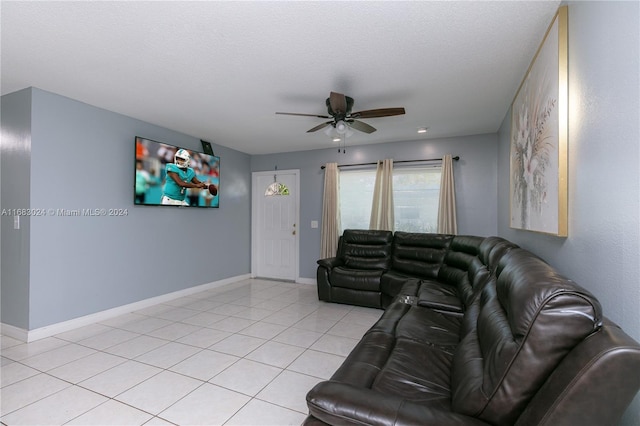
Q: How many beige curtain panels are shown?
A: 3